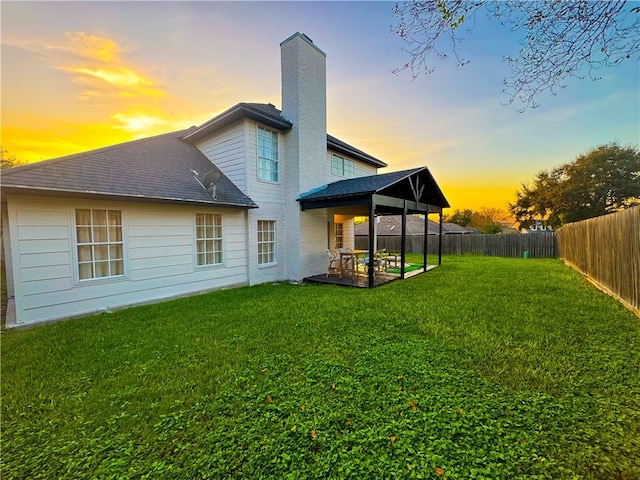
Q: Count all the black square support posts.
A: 4